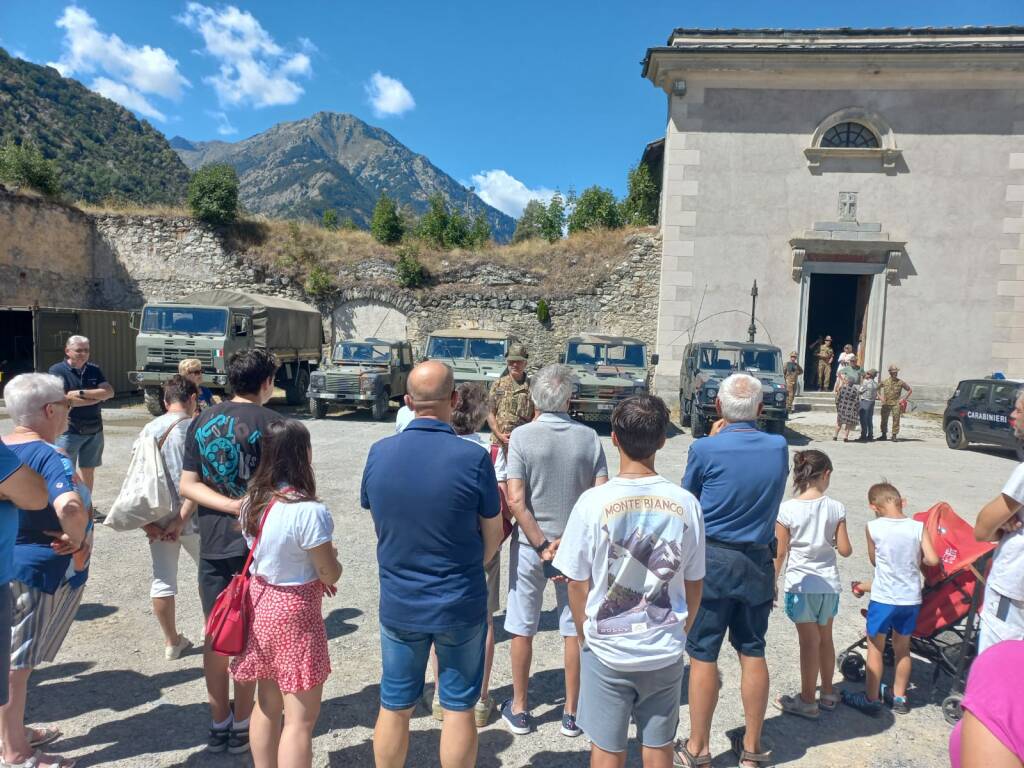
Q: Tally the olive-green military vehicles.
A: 5